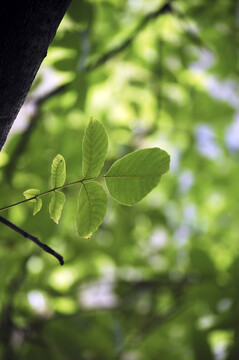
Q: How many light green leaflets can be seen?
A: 7